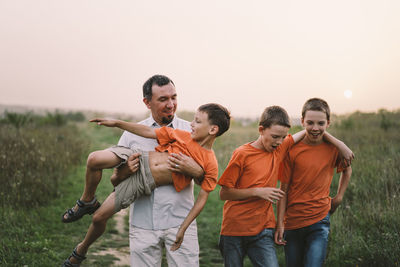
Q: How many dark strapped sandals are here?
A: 2